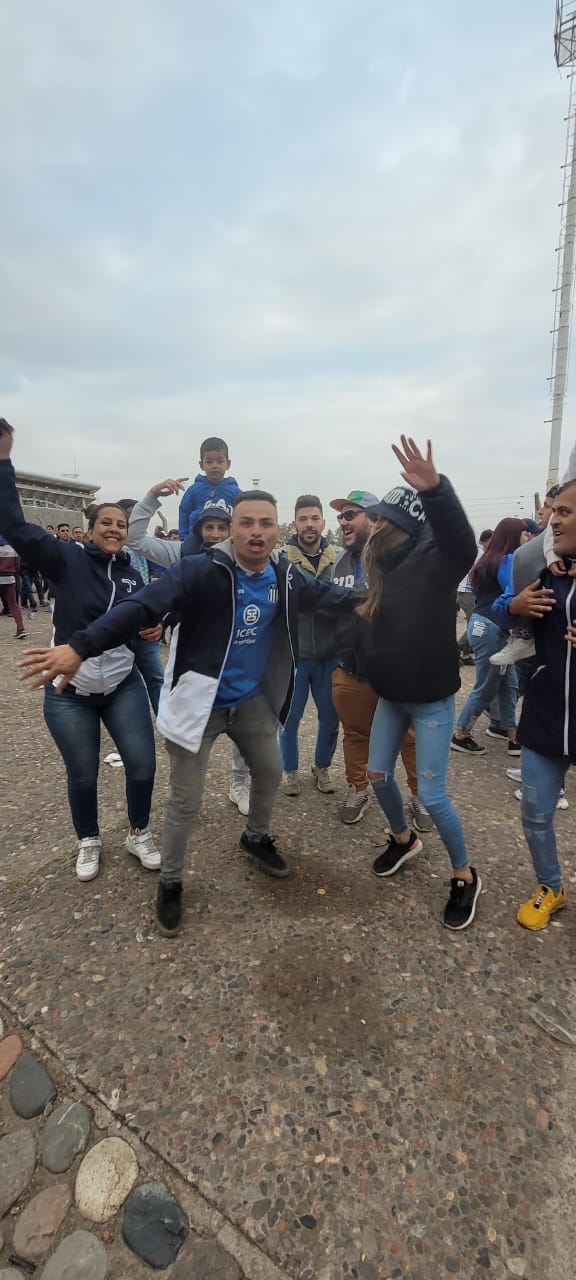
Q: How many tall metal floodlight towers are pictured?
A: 1